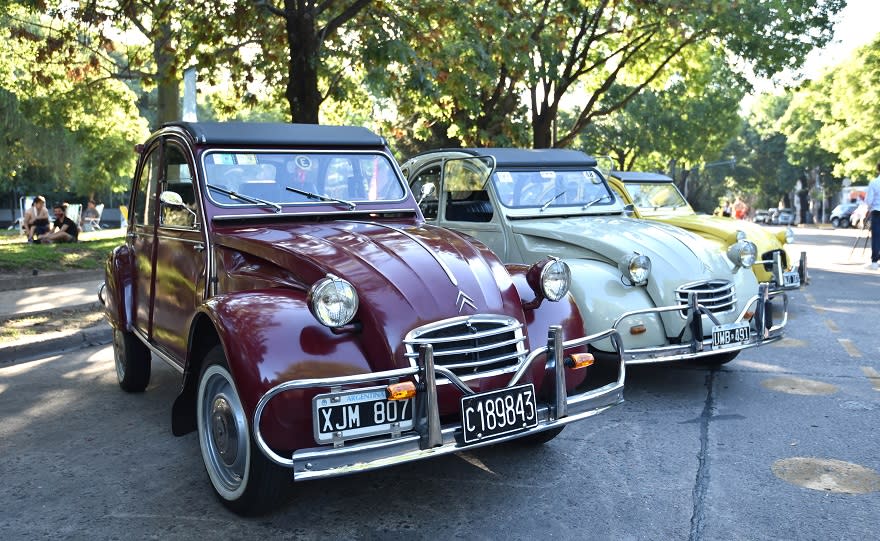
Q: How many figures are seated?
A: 3